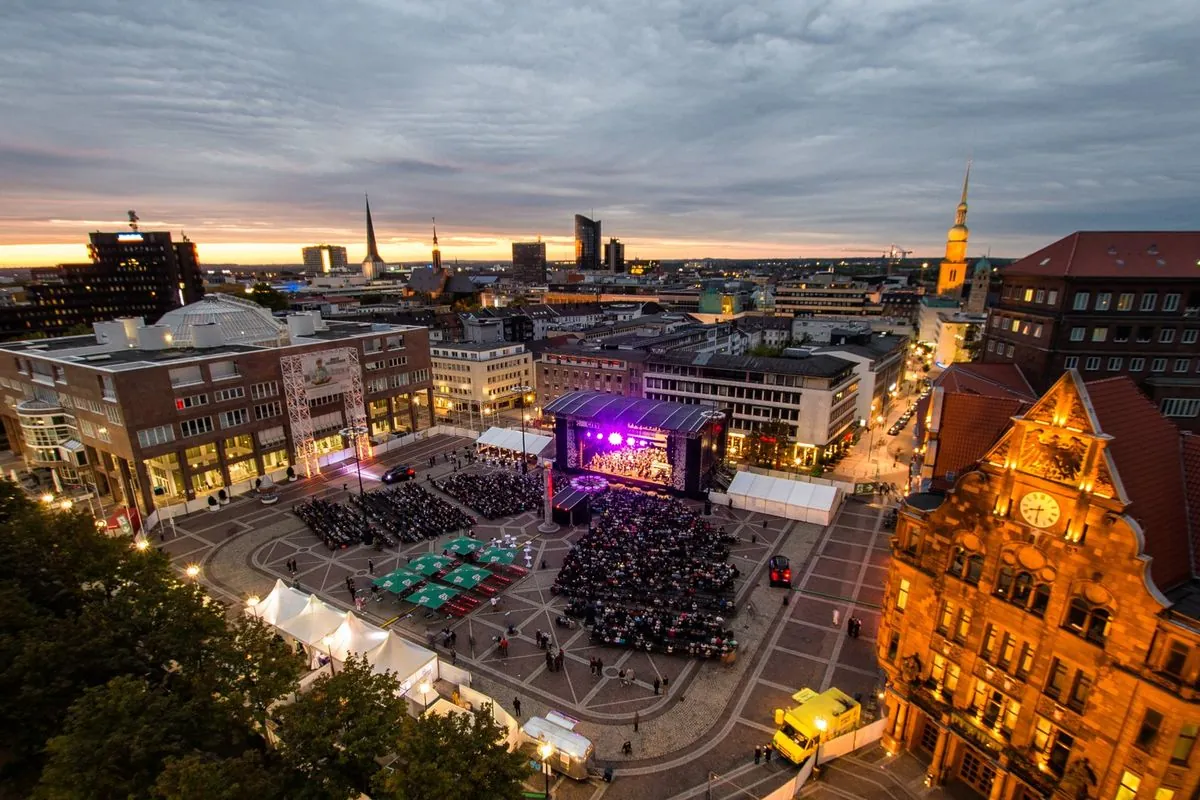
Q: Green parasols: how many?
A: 6